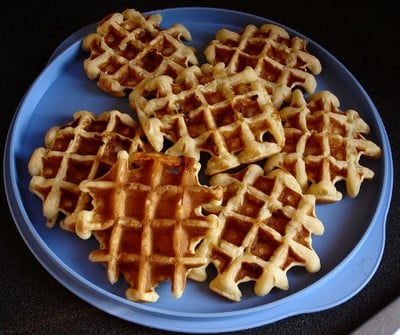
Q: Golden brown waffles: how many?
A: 7